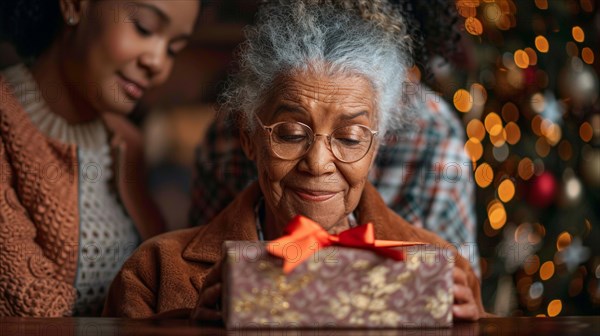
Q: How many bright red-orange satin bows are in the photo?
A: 1